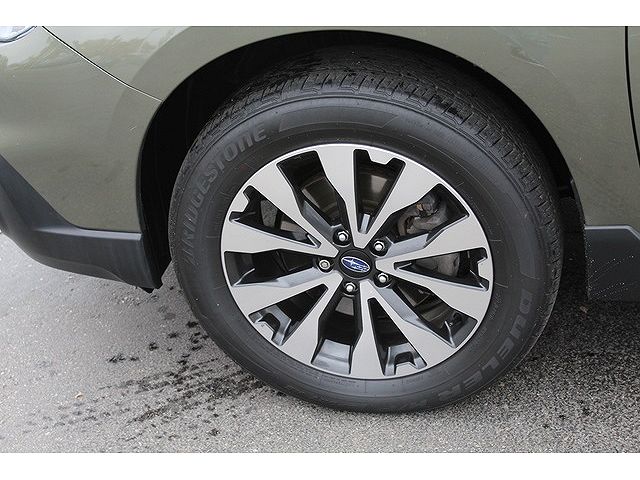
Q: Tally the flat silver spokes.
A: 10